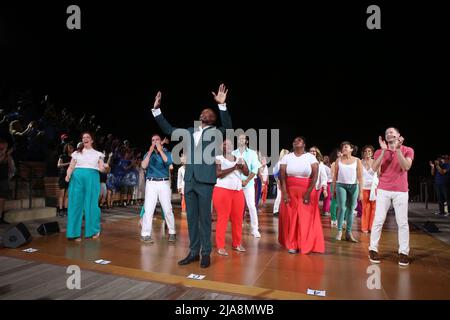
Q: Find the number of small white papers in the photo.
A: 4